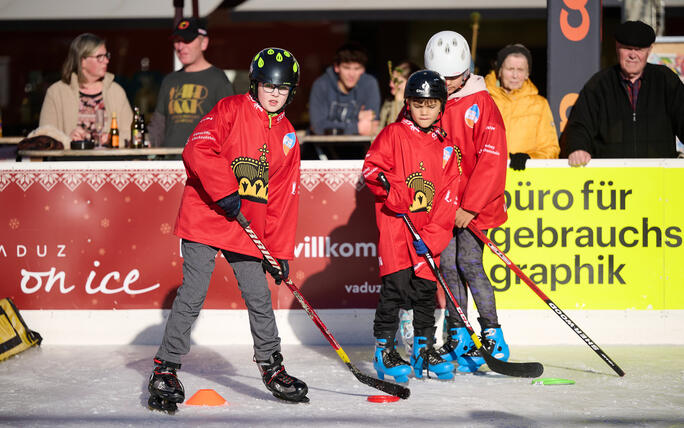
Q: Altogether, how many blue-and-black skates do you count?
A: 4